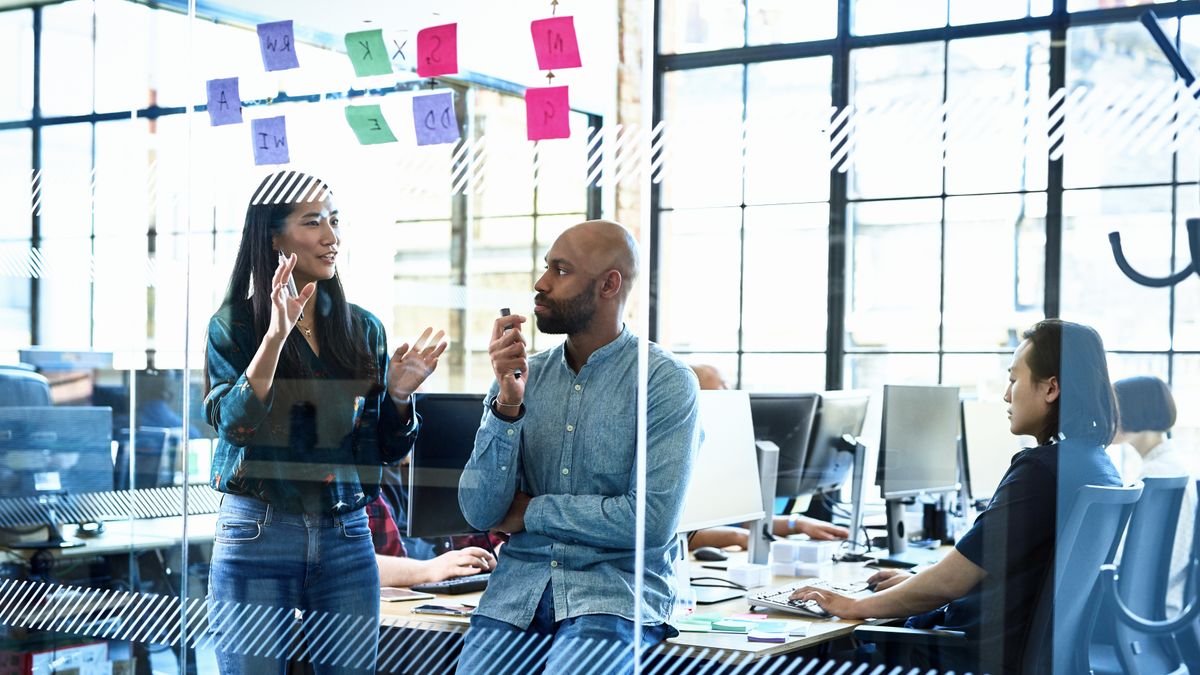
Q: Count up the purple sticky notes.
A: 4